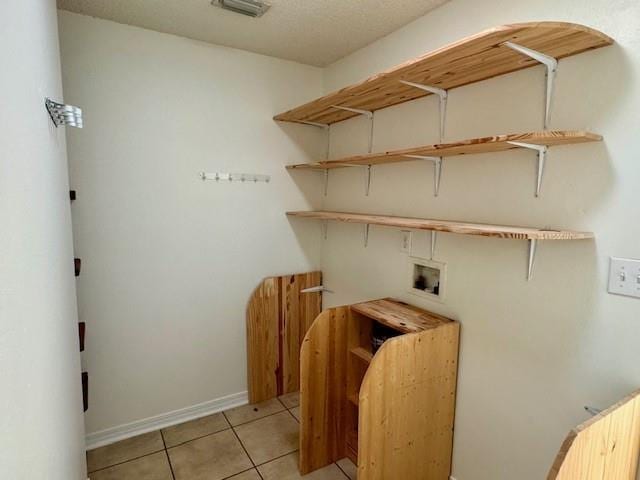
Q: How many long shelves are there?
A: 3